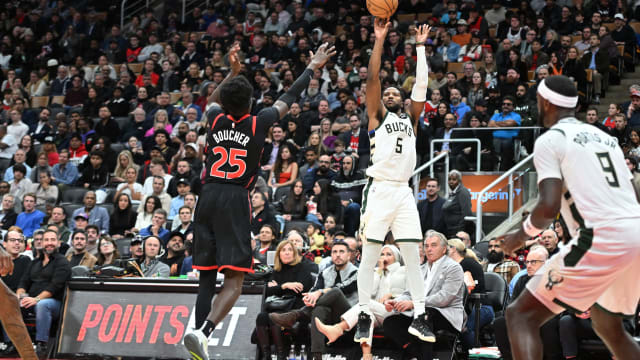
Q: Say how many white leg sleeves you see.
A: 2